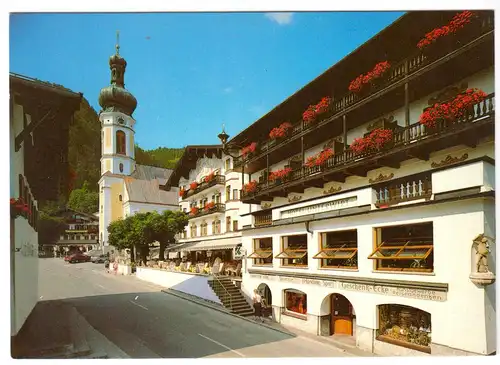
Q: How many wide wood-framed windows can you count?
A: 4